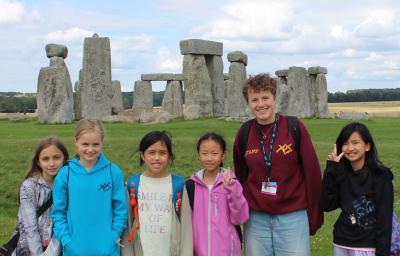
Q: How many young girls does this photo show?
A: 5